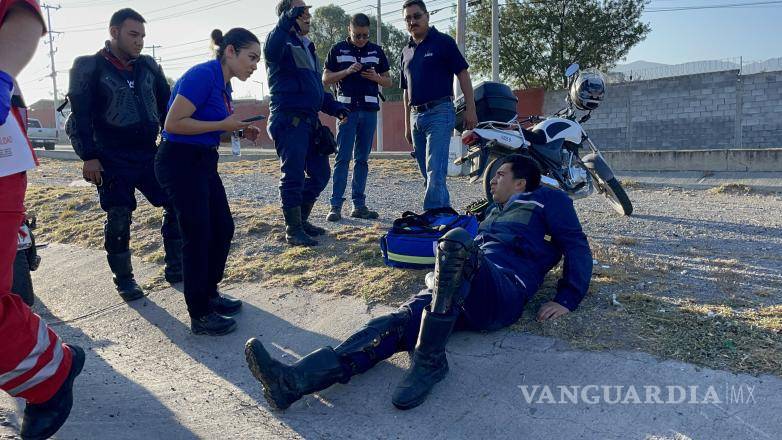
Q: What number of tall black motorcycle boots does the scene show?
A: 6